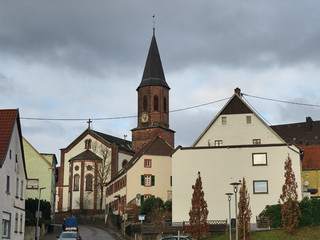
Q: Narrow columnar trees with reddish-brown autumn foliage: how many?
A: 3